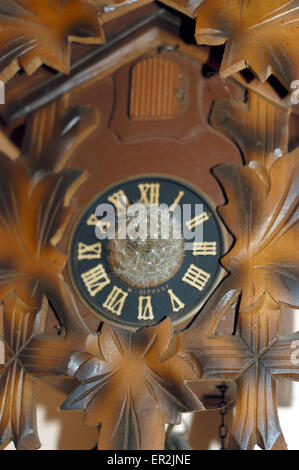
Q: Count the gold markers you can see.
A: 12